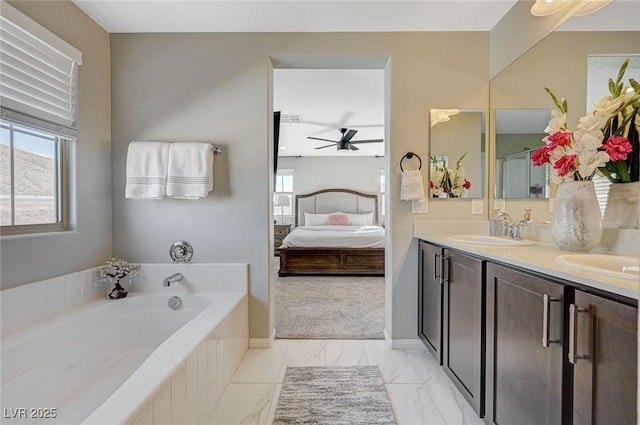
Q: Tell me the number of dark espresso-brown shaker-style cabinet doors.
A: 4